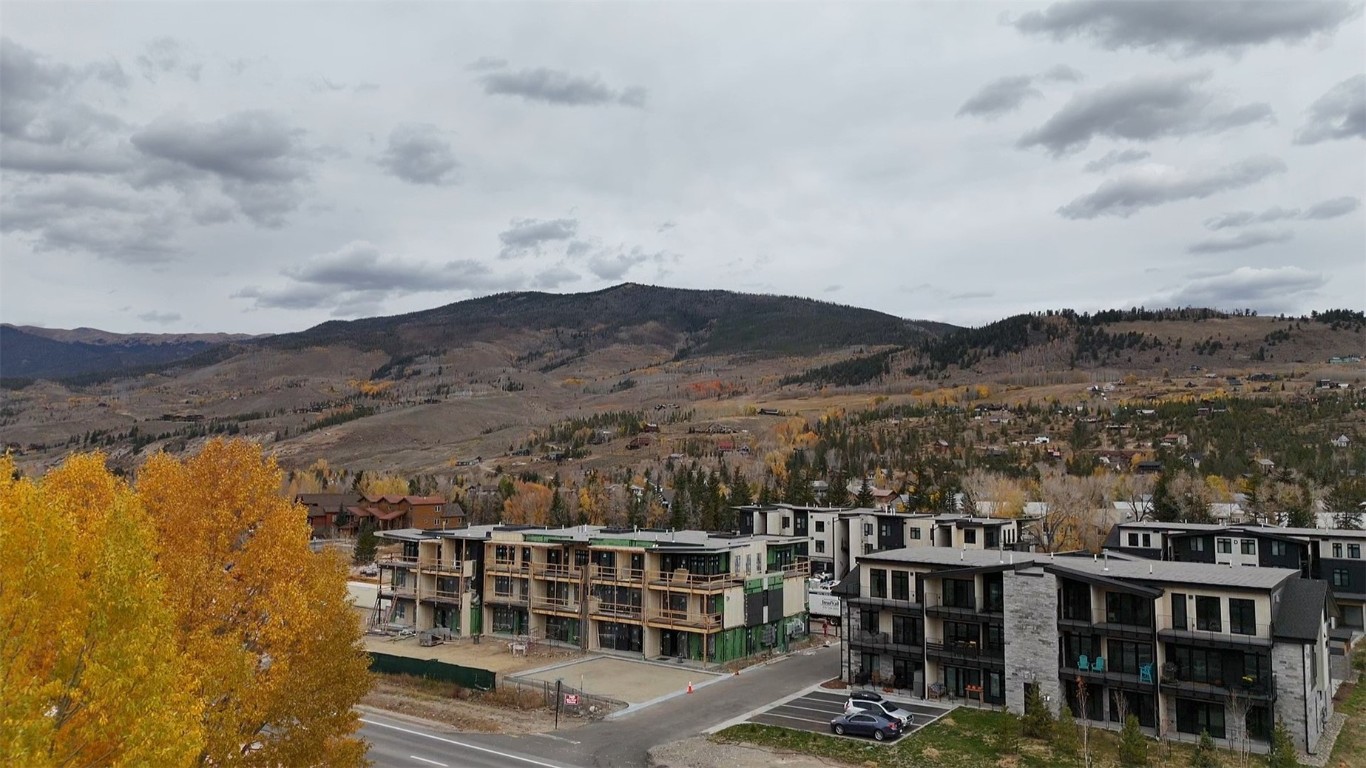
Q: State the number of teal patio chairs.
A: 3